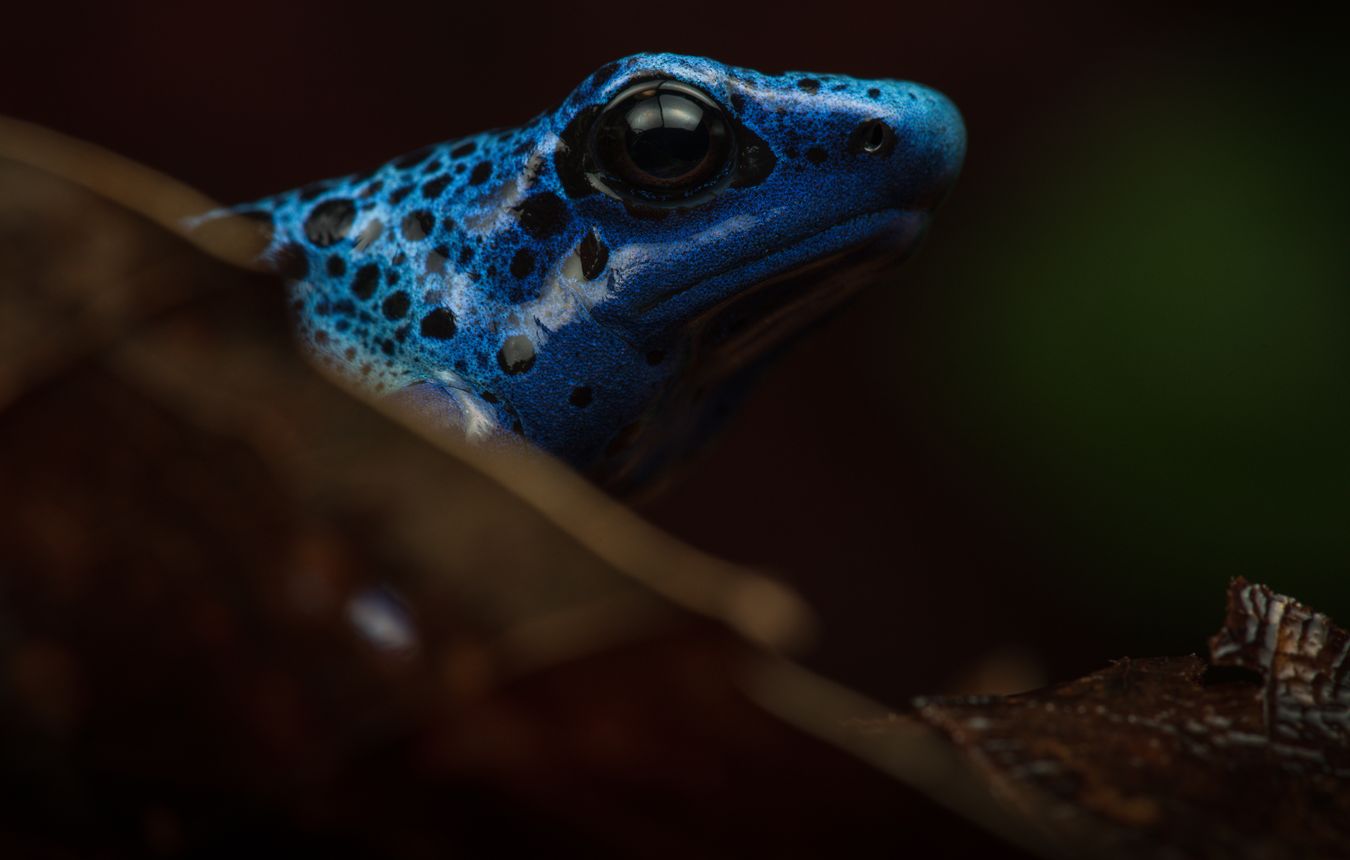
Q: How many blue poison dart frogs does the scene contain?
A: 1